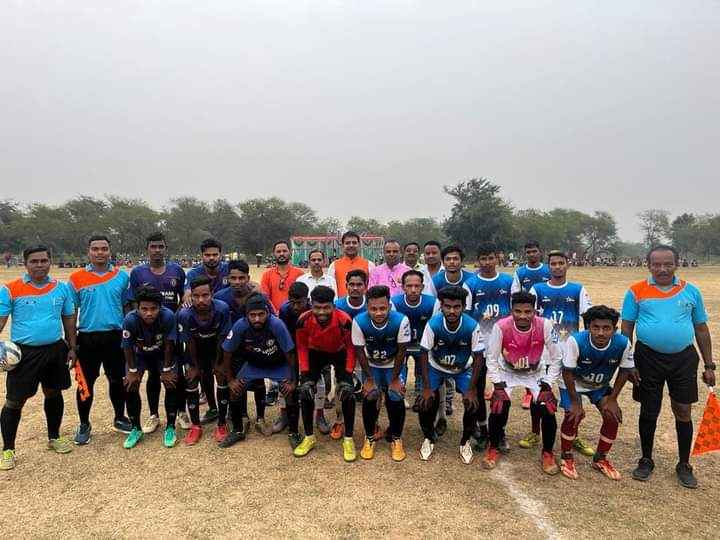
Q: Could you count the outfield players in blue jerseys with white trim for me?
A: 9